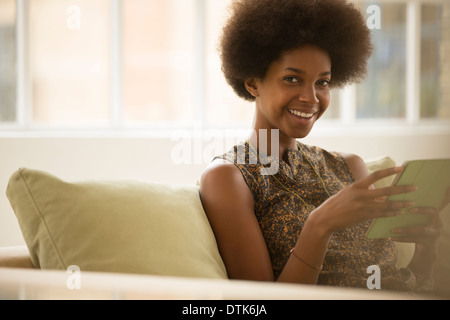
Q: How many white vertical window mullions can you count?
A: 5